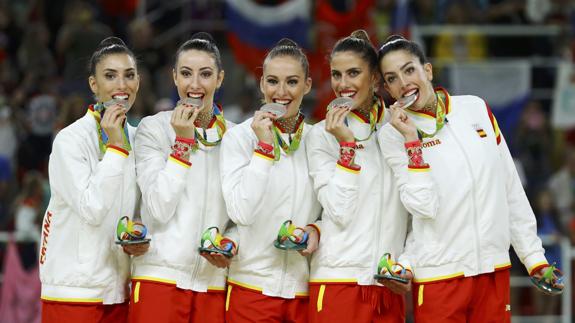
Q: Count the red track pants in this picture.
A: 5